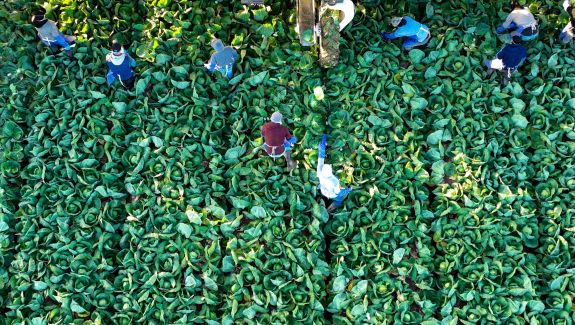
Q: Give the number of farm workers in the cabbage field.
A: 9